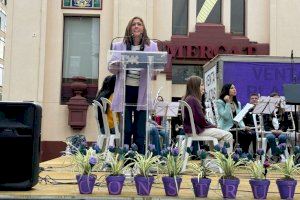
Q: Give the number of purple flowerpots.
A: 8